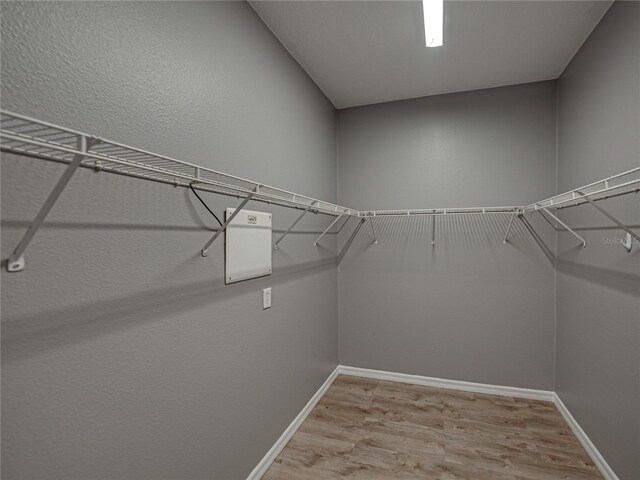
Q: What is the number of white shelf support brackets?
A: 9